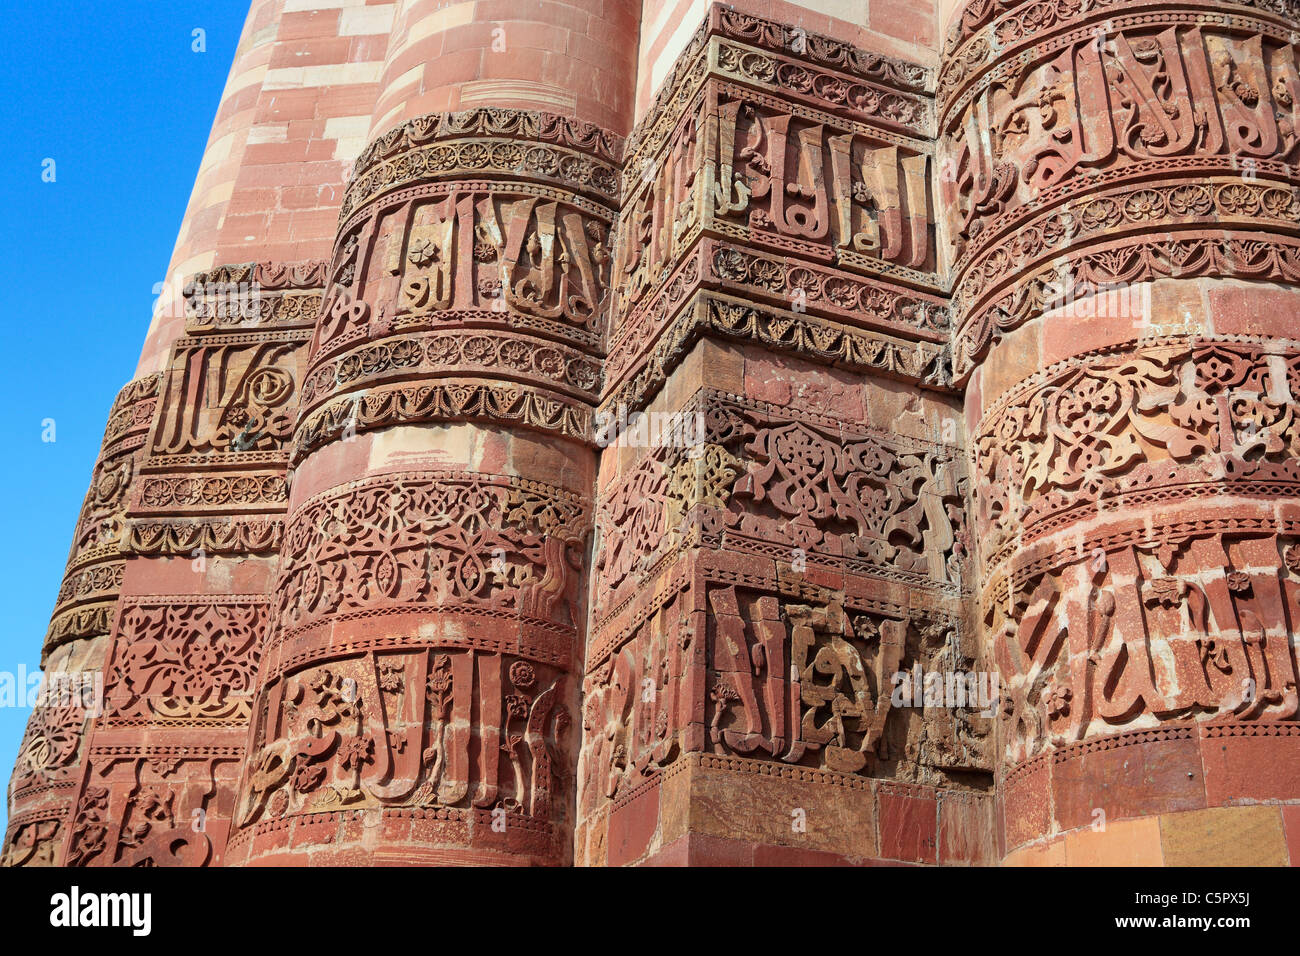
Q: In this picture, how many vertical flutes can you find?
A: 5